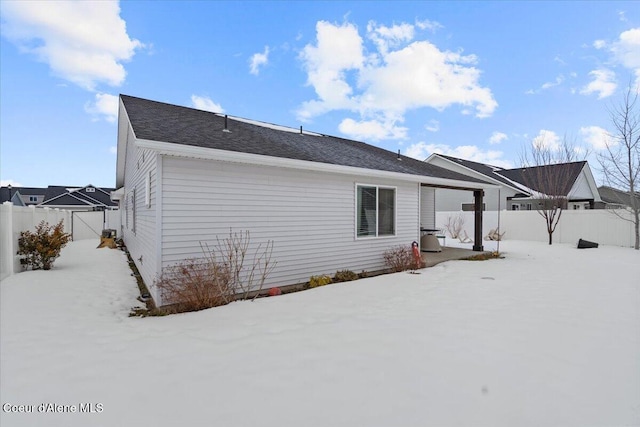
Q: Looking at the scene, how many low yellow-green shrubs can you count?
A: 2